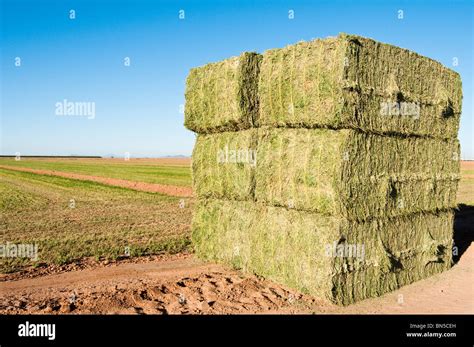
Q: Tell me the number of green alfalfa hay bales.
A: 6